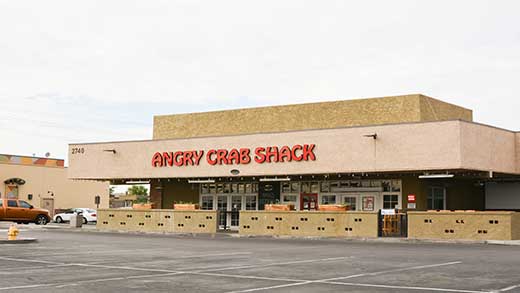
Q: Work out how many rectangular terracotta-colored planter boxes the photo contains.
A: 4